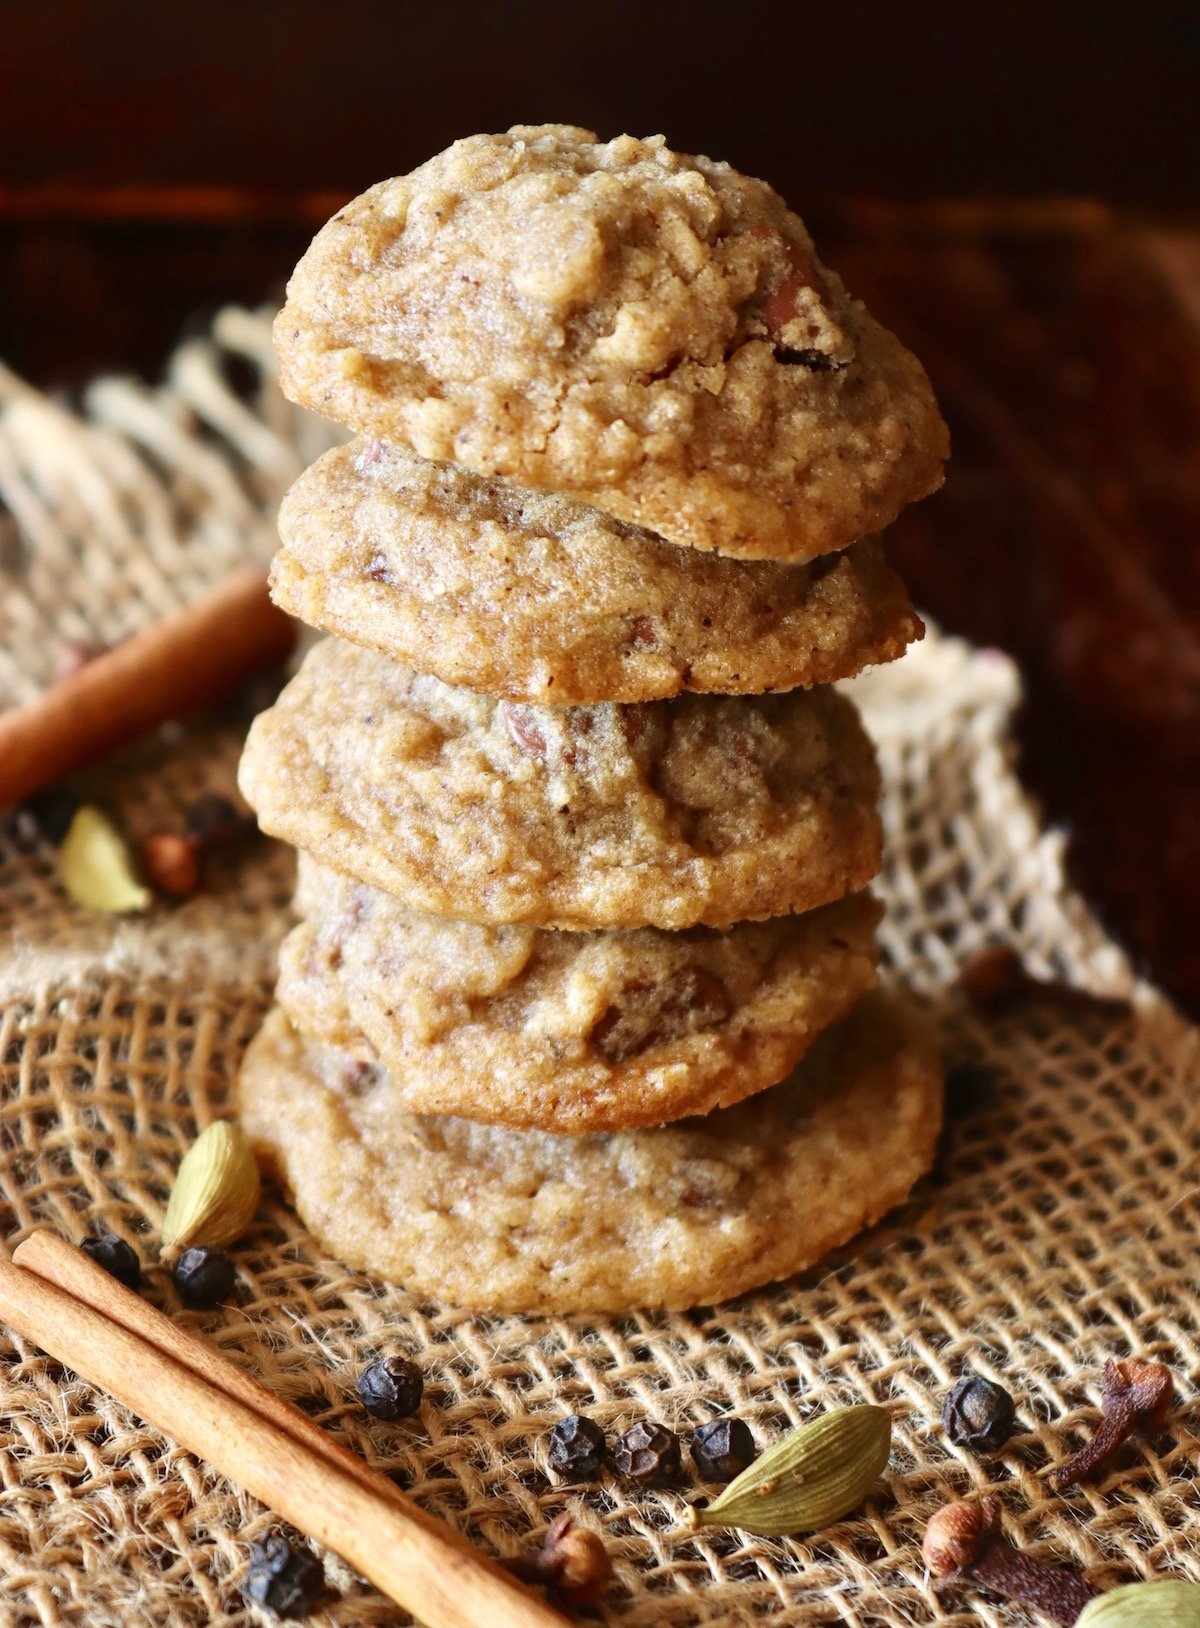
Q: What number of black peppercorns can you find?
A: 8